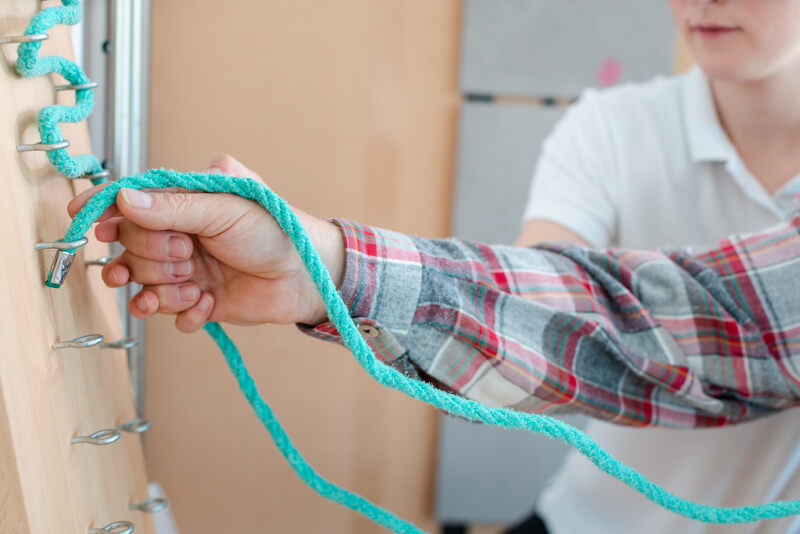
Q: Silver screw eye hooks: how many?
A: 12